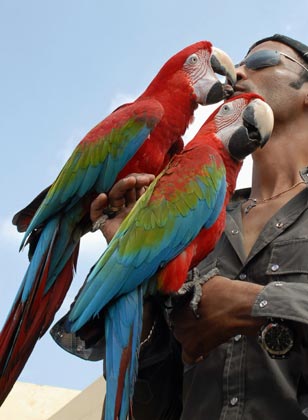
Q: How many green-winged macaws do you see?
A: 2